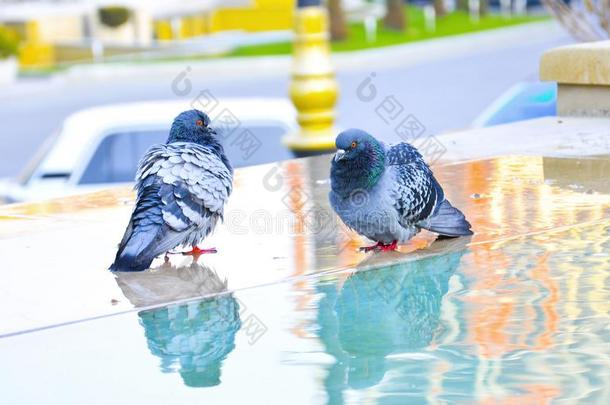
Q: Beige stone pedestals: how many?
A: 1